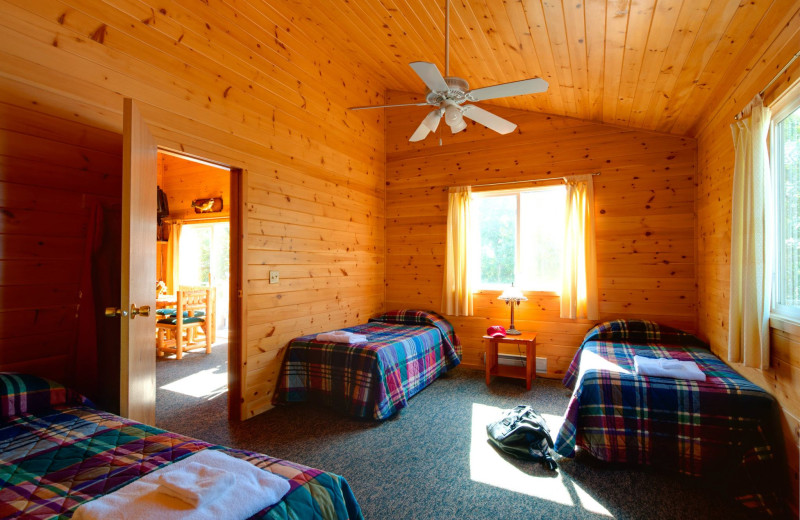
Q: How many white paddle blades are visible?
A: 5